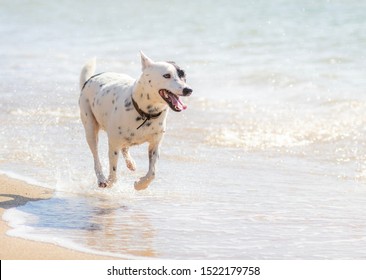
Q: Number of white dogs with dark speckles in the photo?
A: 1